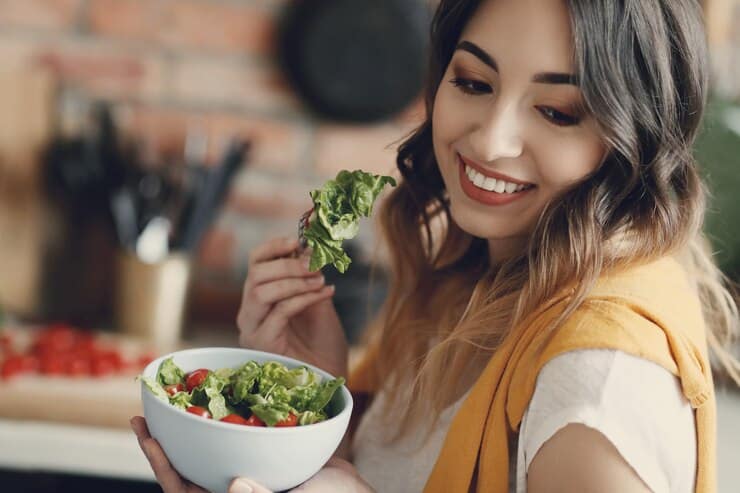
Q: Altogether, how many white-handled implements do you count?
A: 1